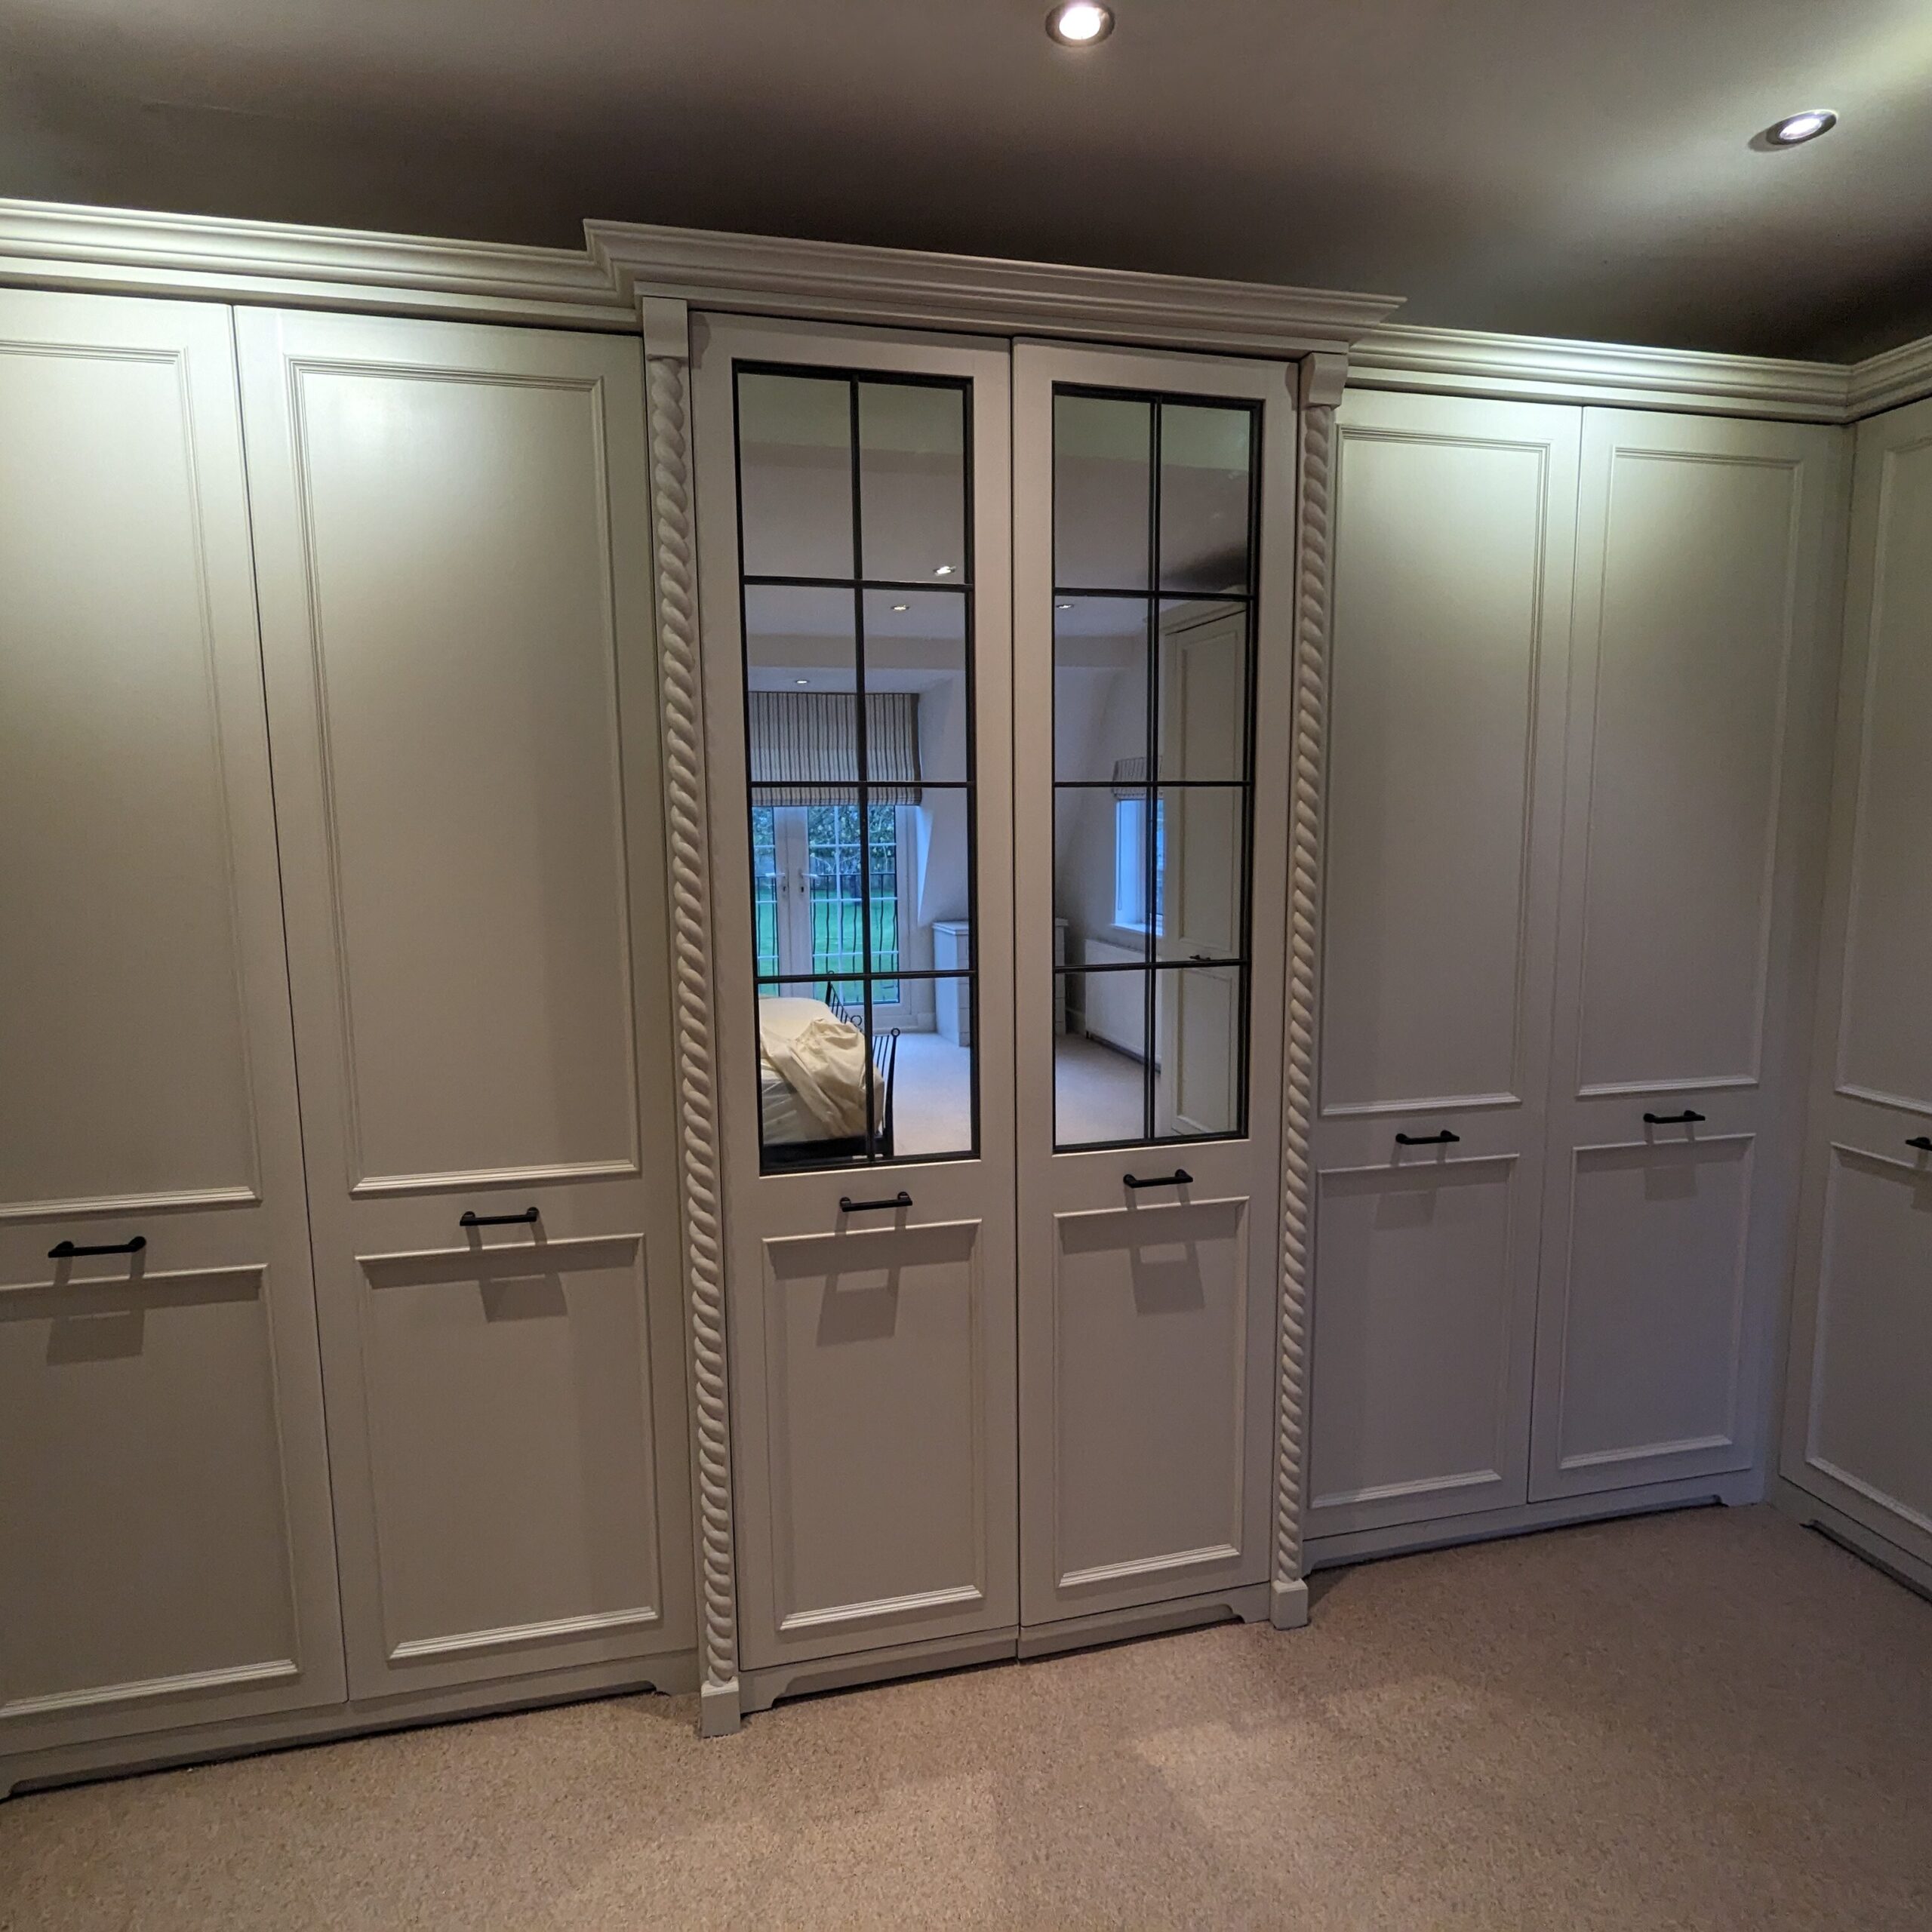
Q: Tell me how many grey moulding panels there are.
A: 12